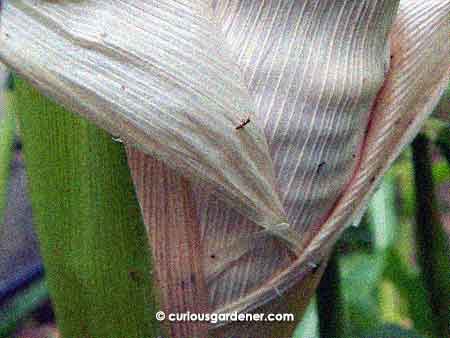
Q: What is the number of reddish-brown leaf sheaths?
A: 1